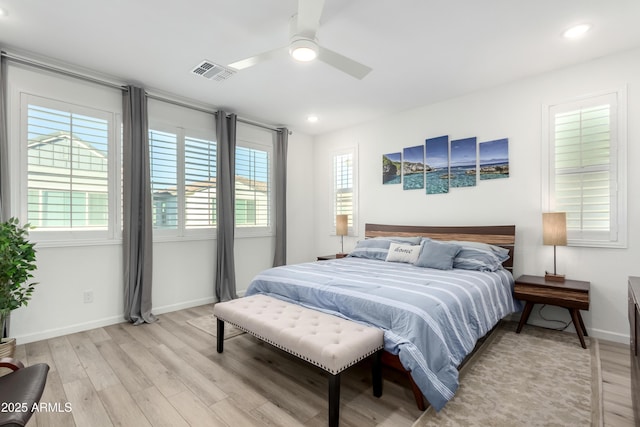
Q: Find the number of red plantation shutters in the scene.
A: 0